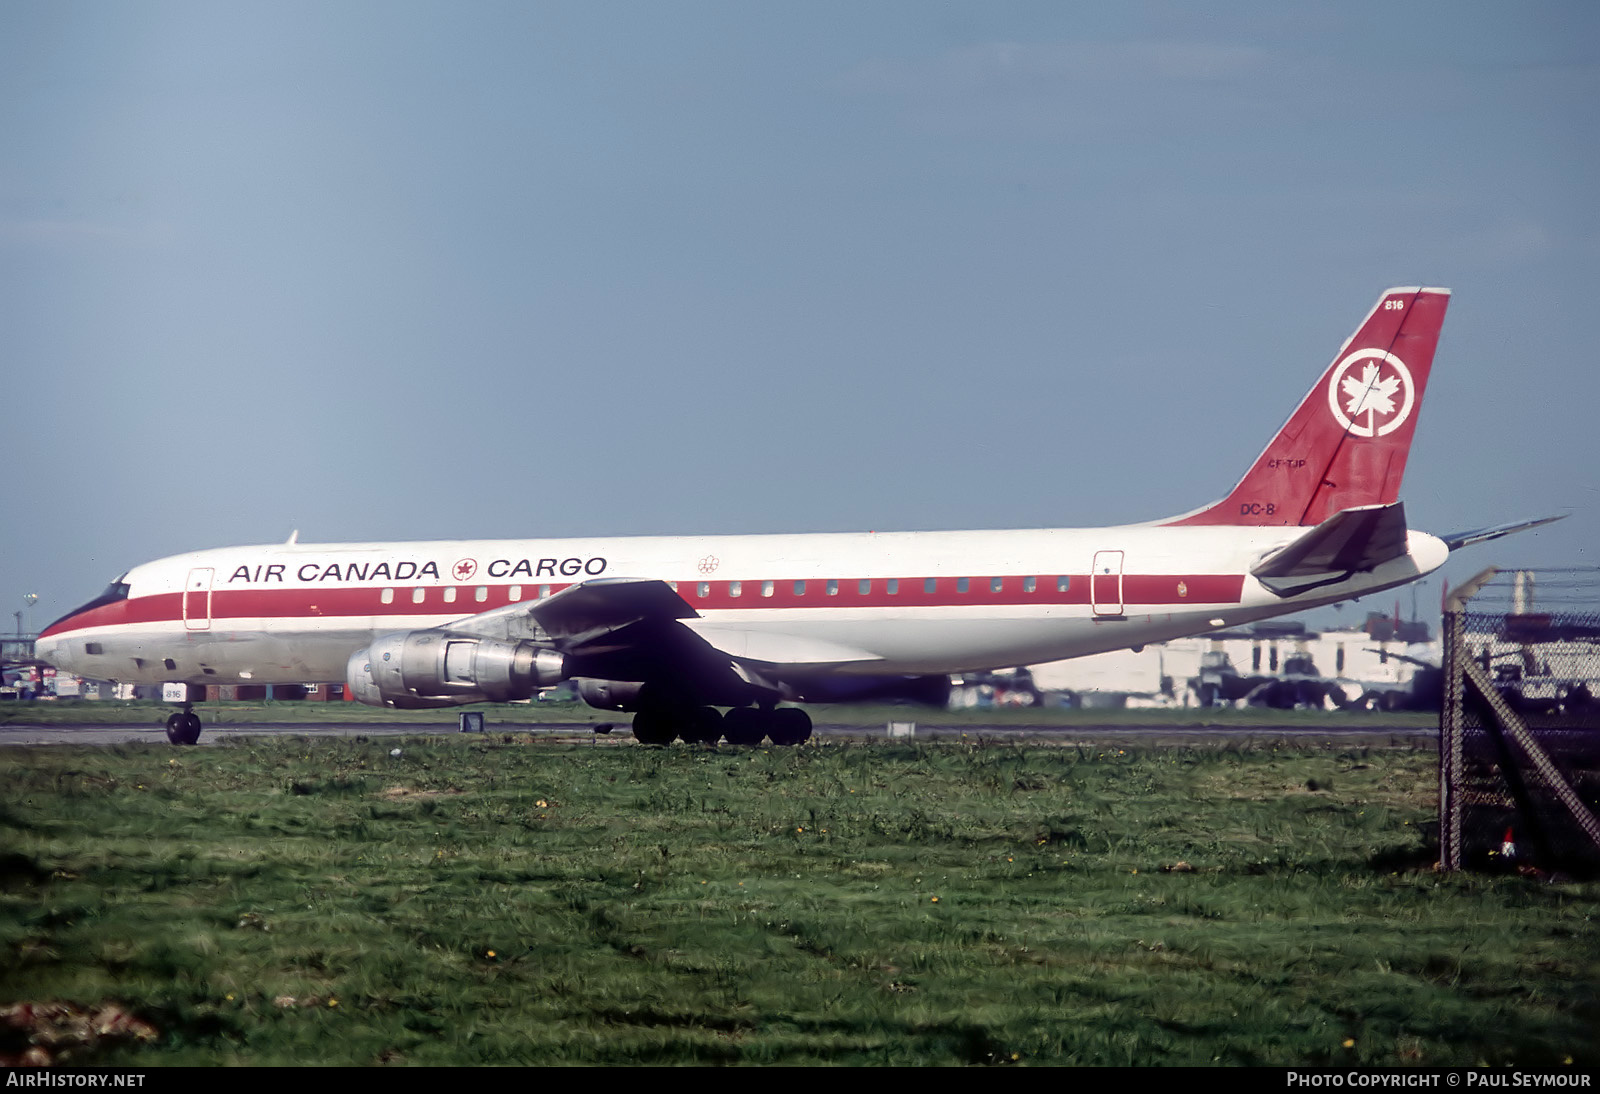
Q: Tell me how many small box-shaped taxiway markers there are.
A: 2